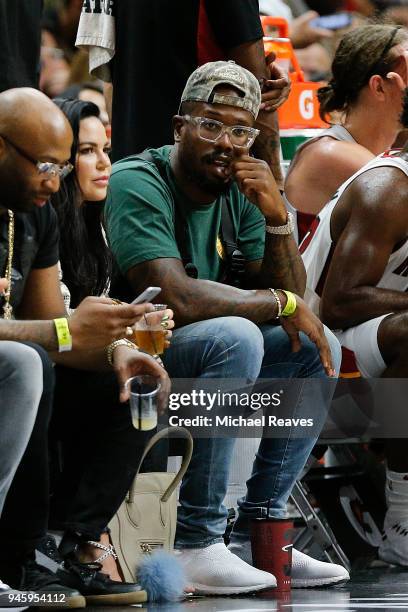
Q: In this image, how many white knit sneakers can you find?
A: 2